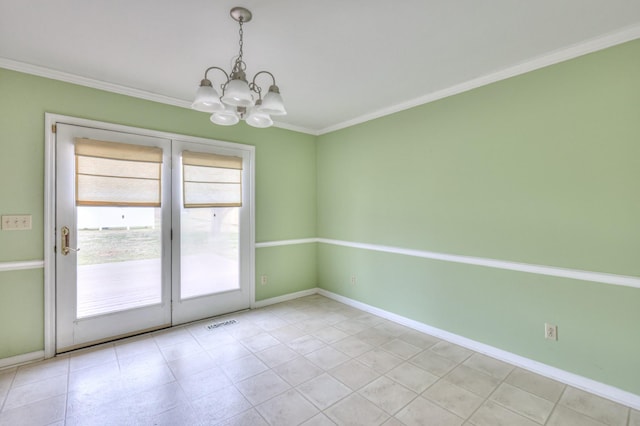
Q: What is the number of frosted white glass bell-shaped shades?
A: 5